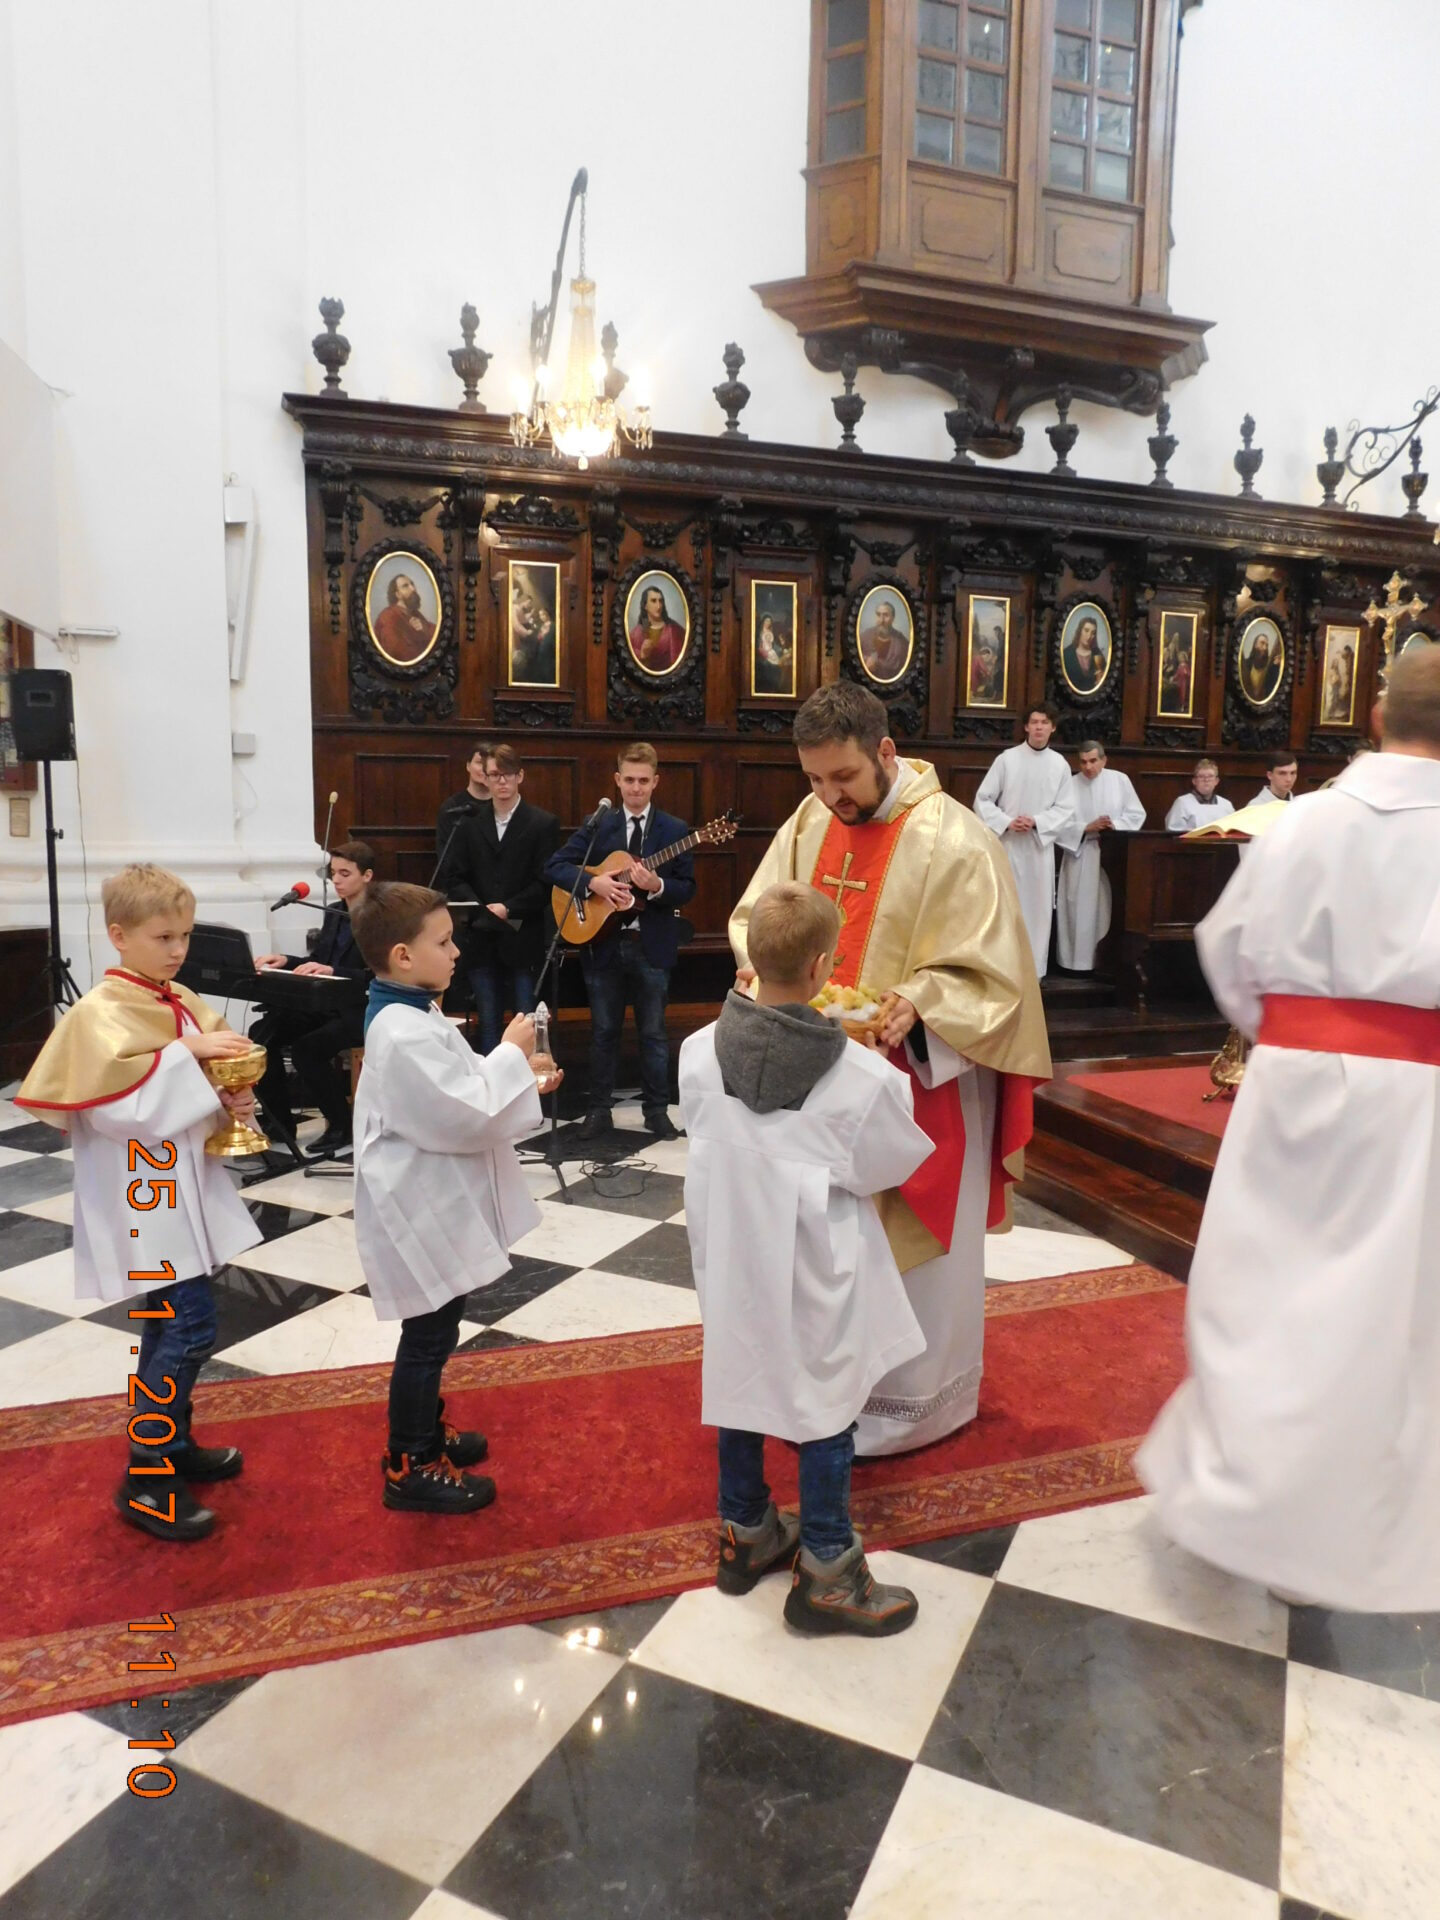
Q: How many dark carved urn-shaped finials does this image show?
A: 11